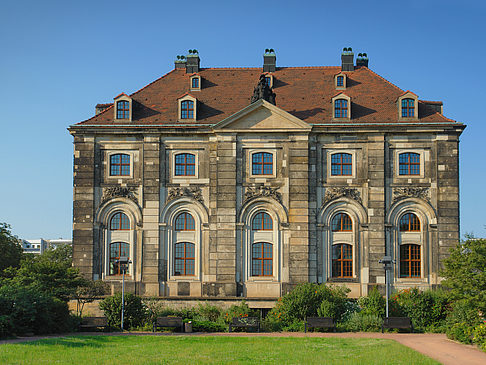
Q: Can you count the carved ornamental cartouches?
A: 5